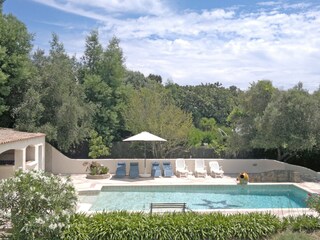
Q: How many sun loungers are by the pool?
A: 7